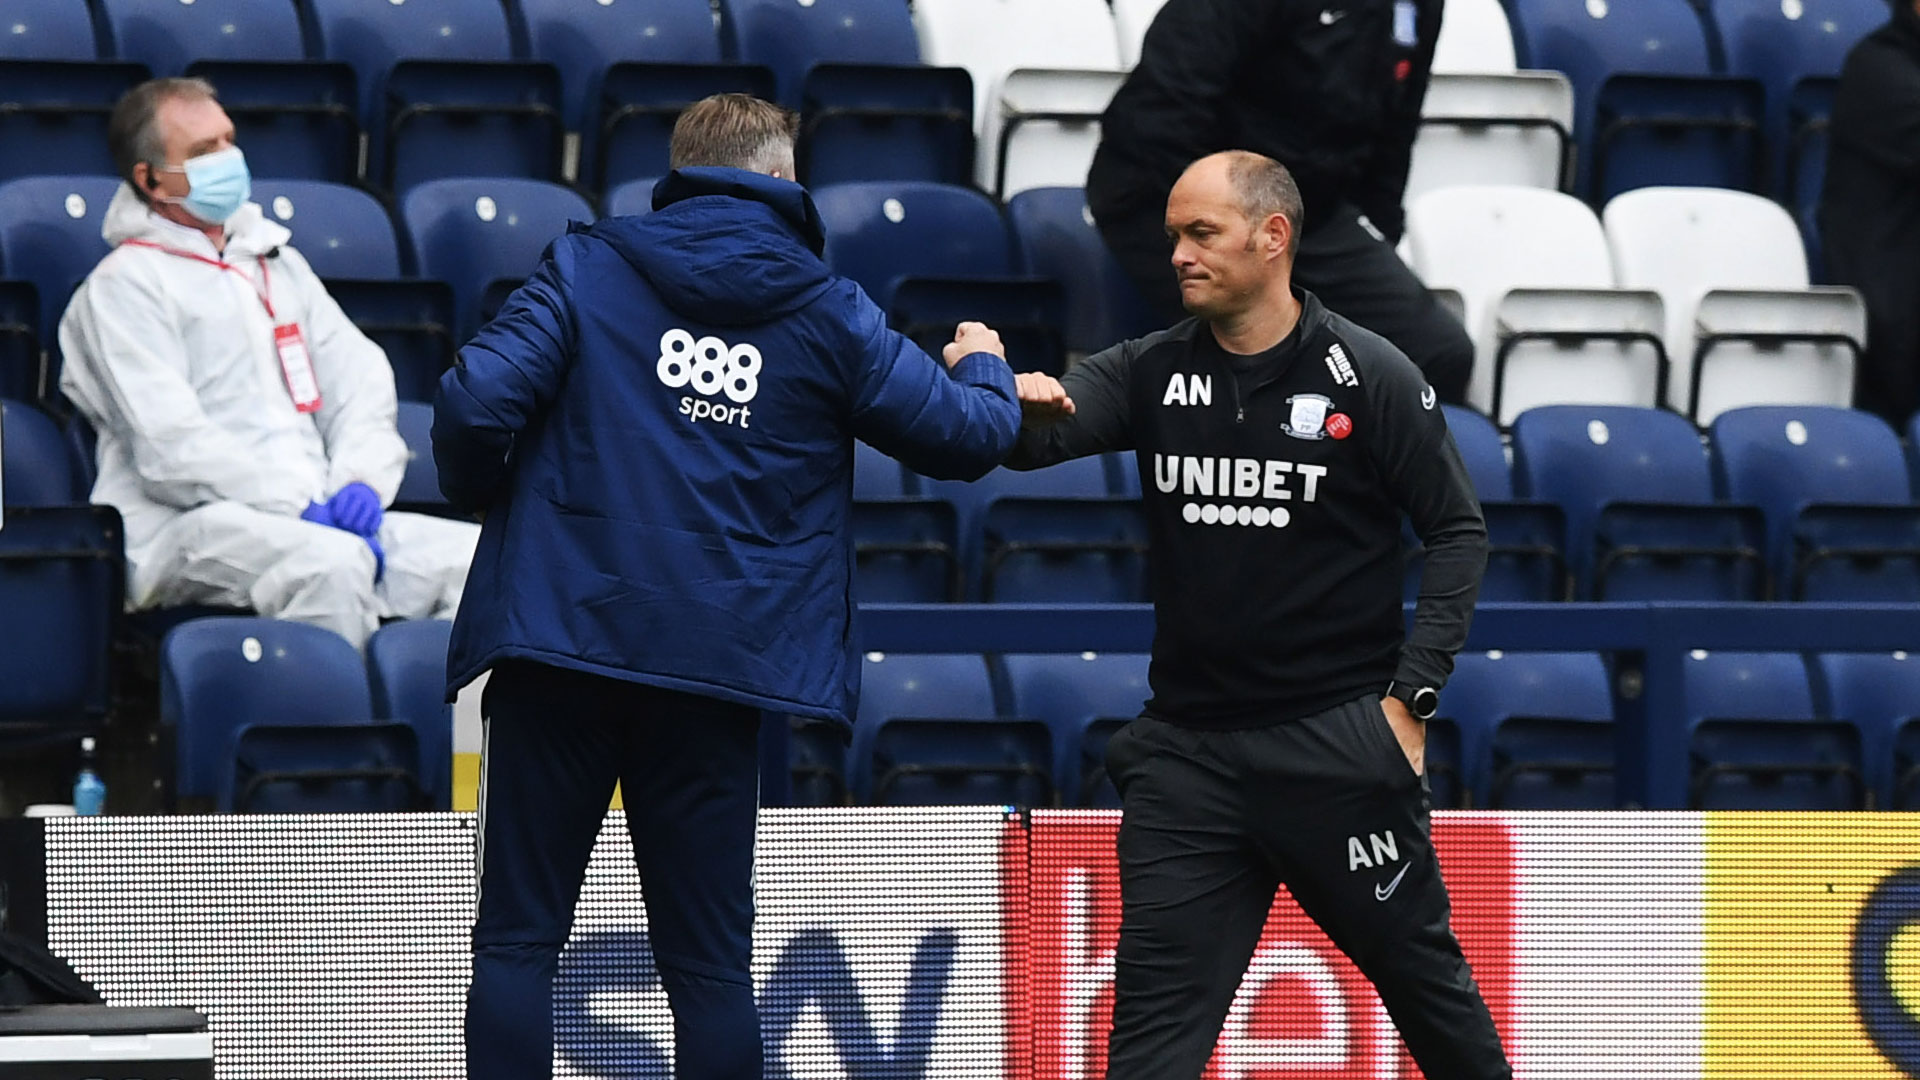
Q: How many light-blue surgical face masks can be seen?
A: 1